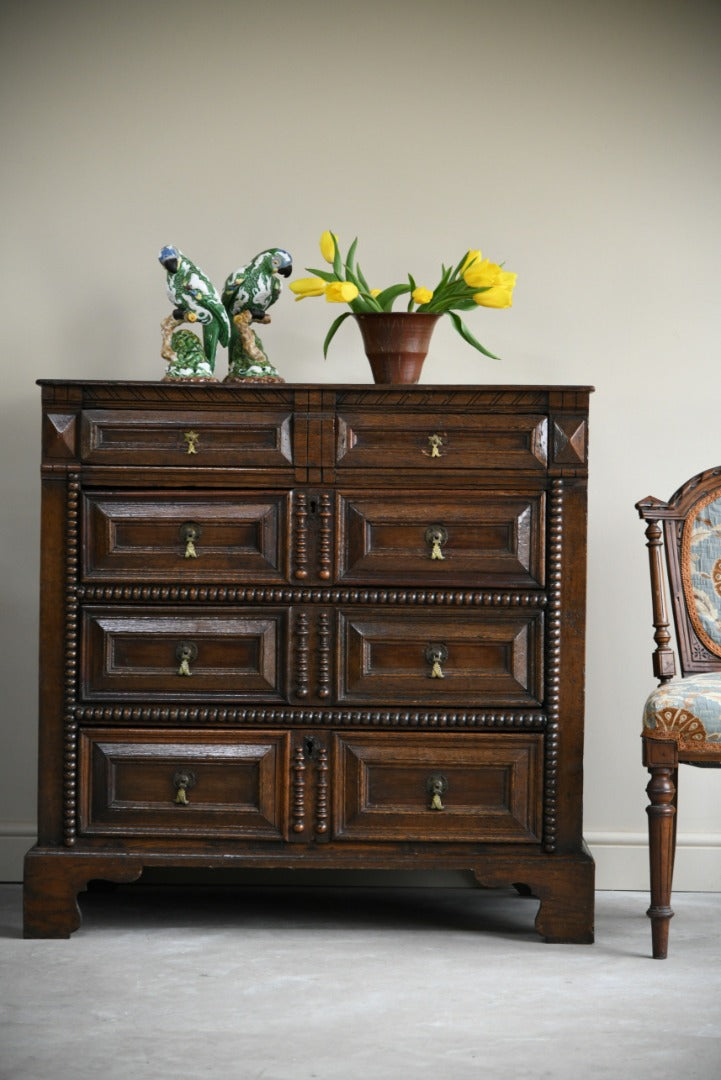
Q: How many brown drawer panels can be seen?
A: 8